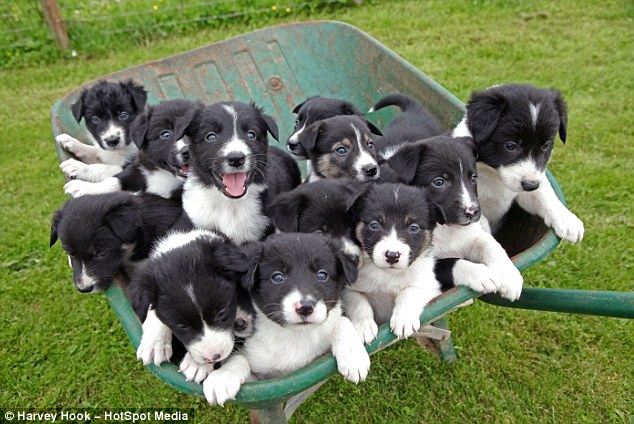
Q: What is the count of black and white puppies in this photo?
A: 13